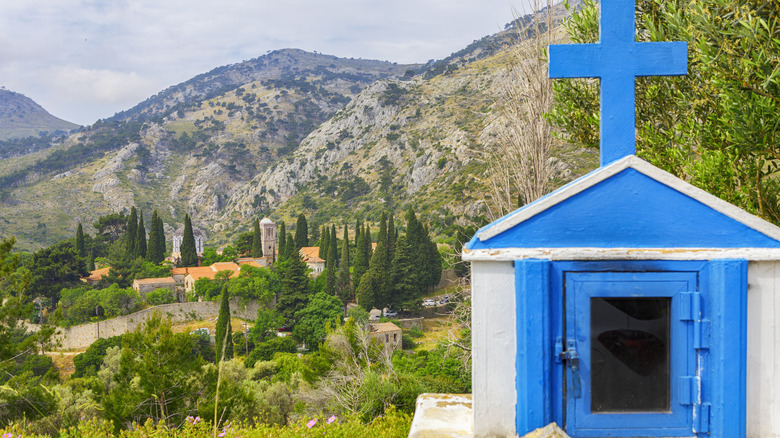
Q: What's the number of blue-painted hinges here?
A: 2